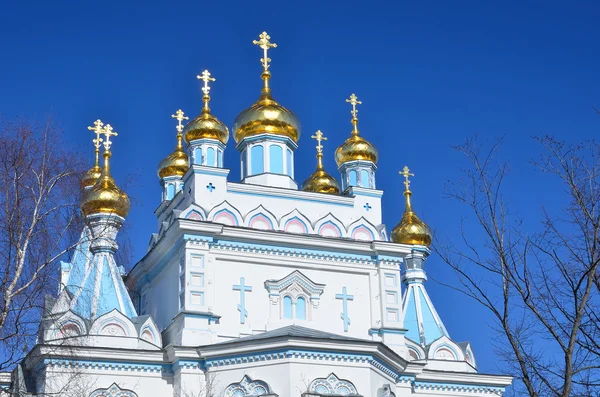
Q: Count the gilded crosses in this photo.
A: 8